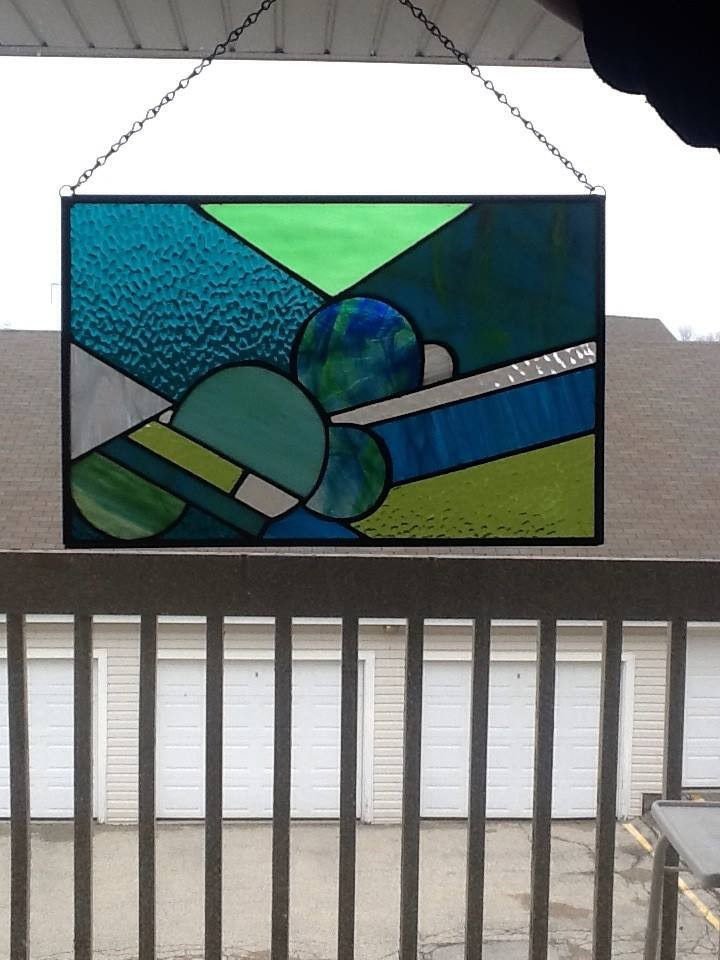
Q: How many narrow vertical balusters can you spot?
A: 11